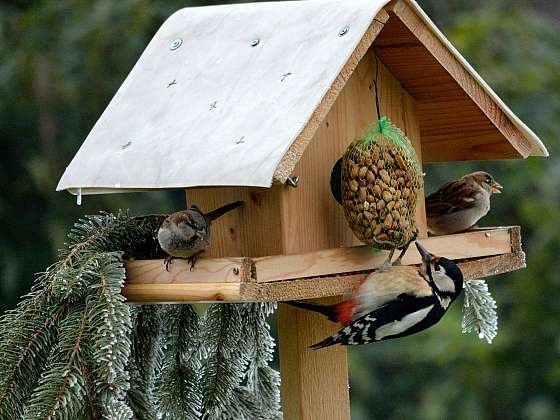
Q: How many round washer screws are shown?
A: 3